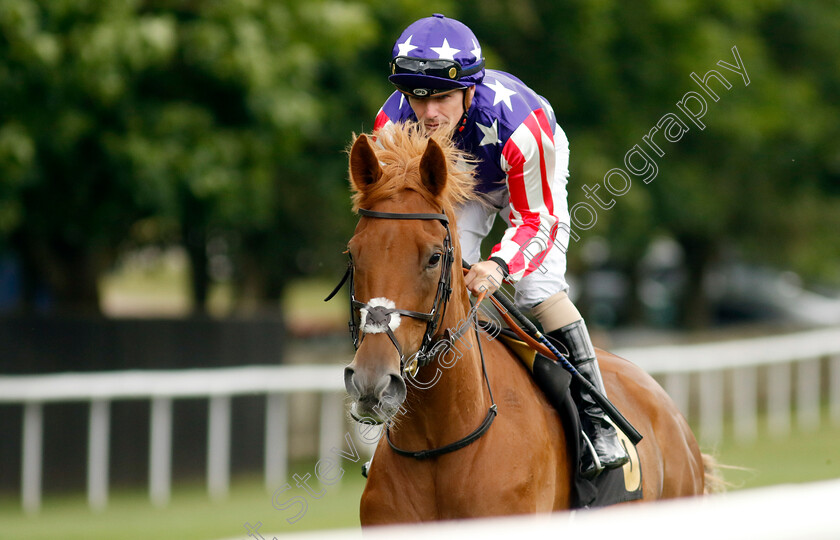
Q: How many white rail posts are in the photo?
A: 12